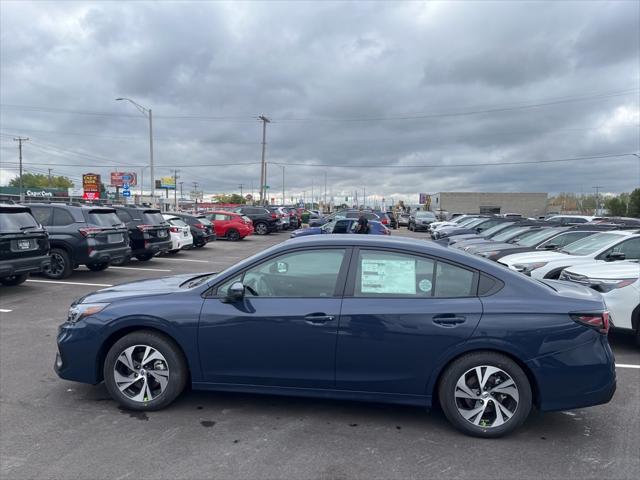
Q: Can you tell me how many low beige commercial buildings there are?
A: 1